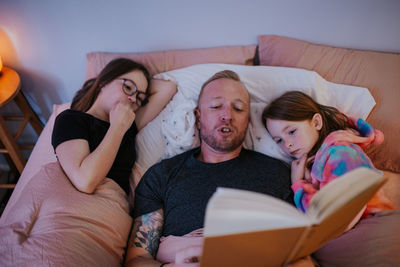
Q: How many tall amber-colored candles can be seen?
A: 0